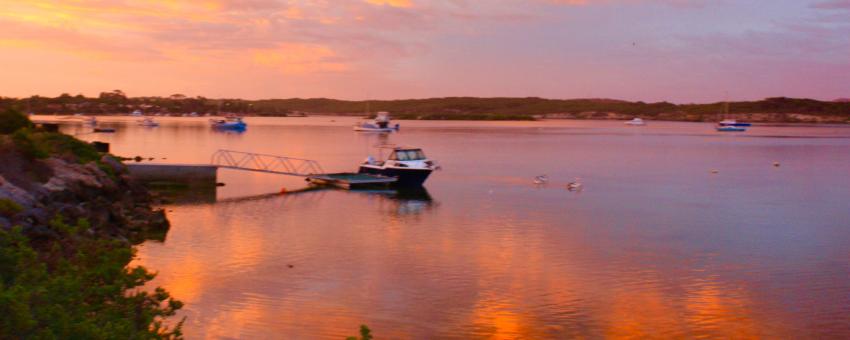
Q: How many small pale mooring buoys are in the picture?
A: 2